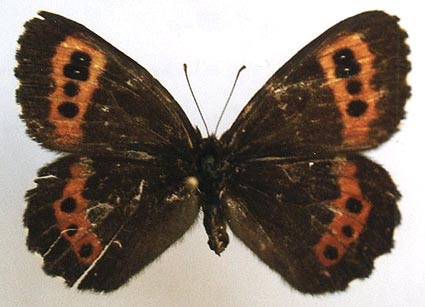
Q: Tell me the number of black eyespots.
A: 14